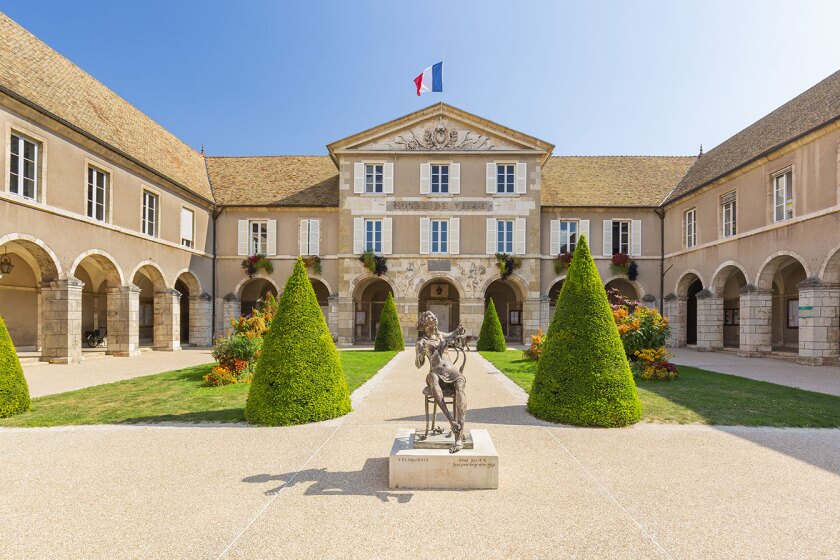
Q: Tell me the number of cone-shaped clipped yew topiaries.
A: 5